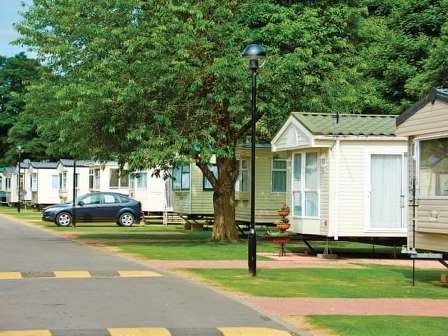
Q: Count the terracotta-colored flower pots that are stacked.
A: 3